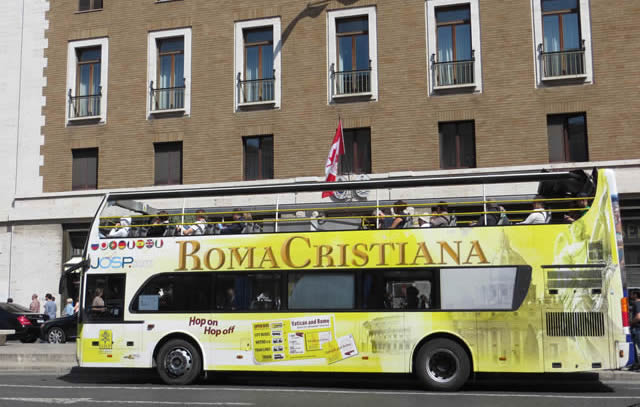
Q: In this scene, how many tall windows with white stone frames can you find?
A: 6